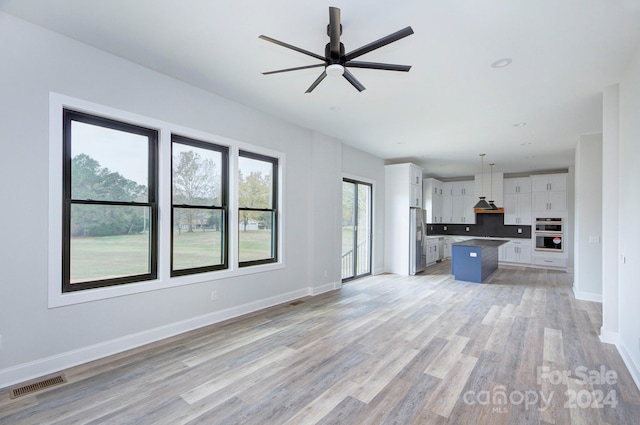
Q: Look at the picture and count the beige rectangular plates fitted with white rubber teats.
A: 0